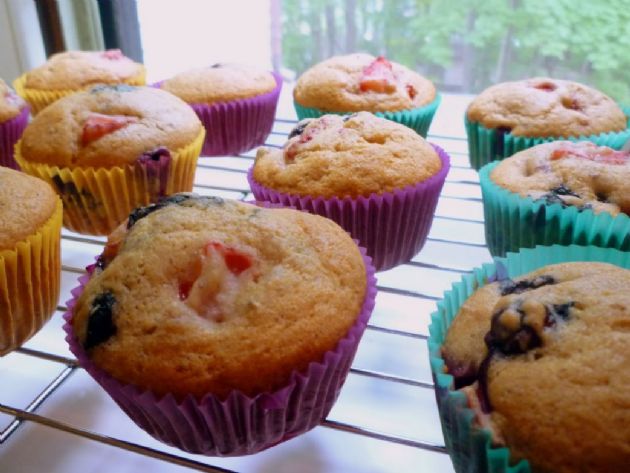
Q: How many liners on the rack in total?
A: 11